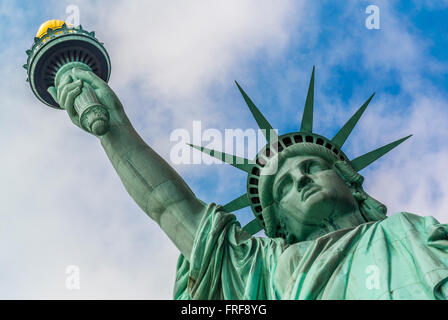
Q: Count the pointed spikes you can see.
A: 7